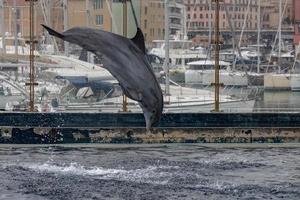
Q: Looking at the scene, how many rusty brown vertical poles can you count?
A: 3